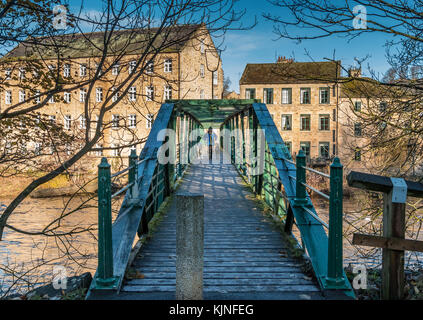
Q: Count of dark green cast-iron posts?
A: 4